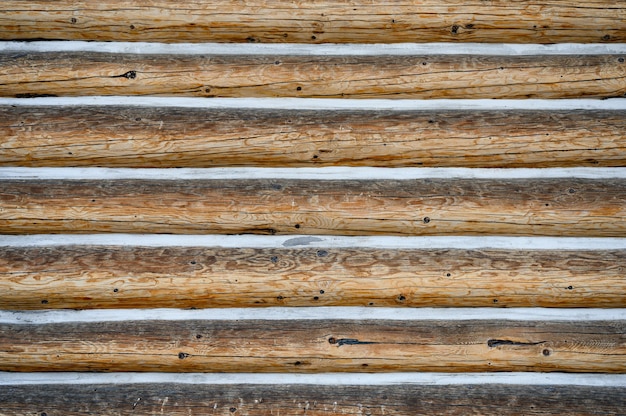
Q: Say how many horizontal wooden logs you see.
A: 7